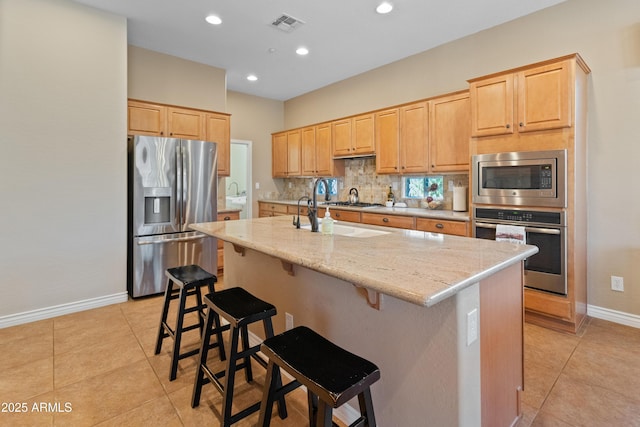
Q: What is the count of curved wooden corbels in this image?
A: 3